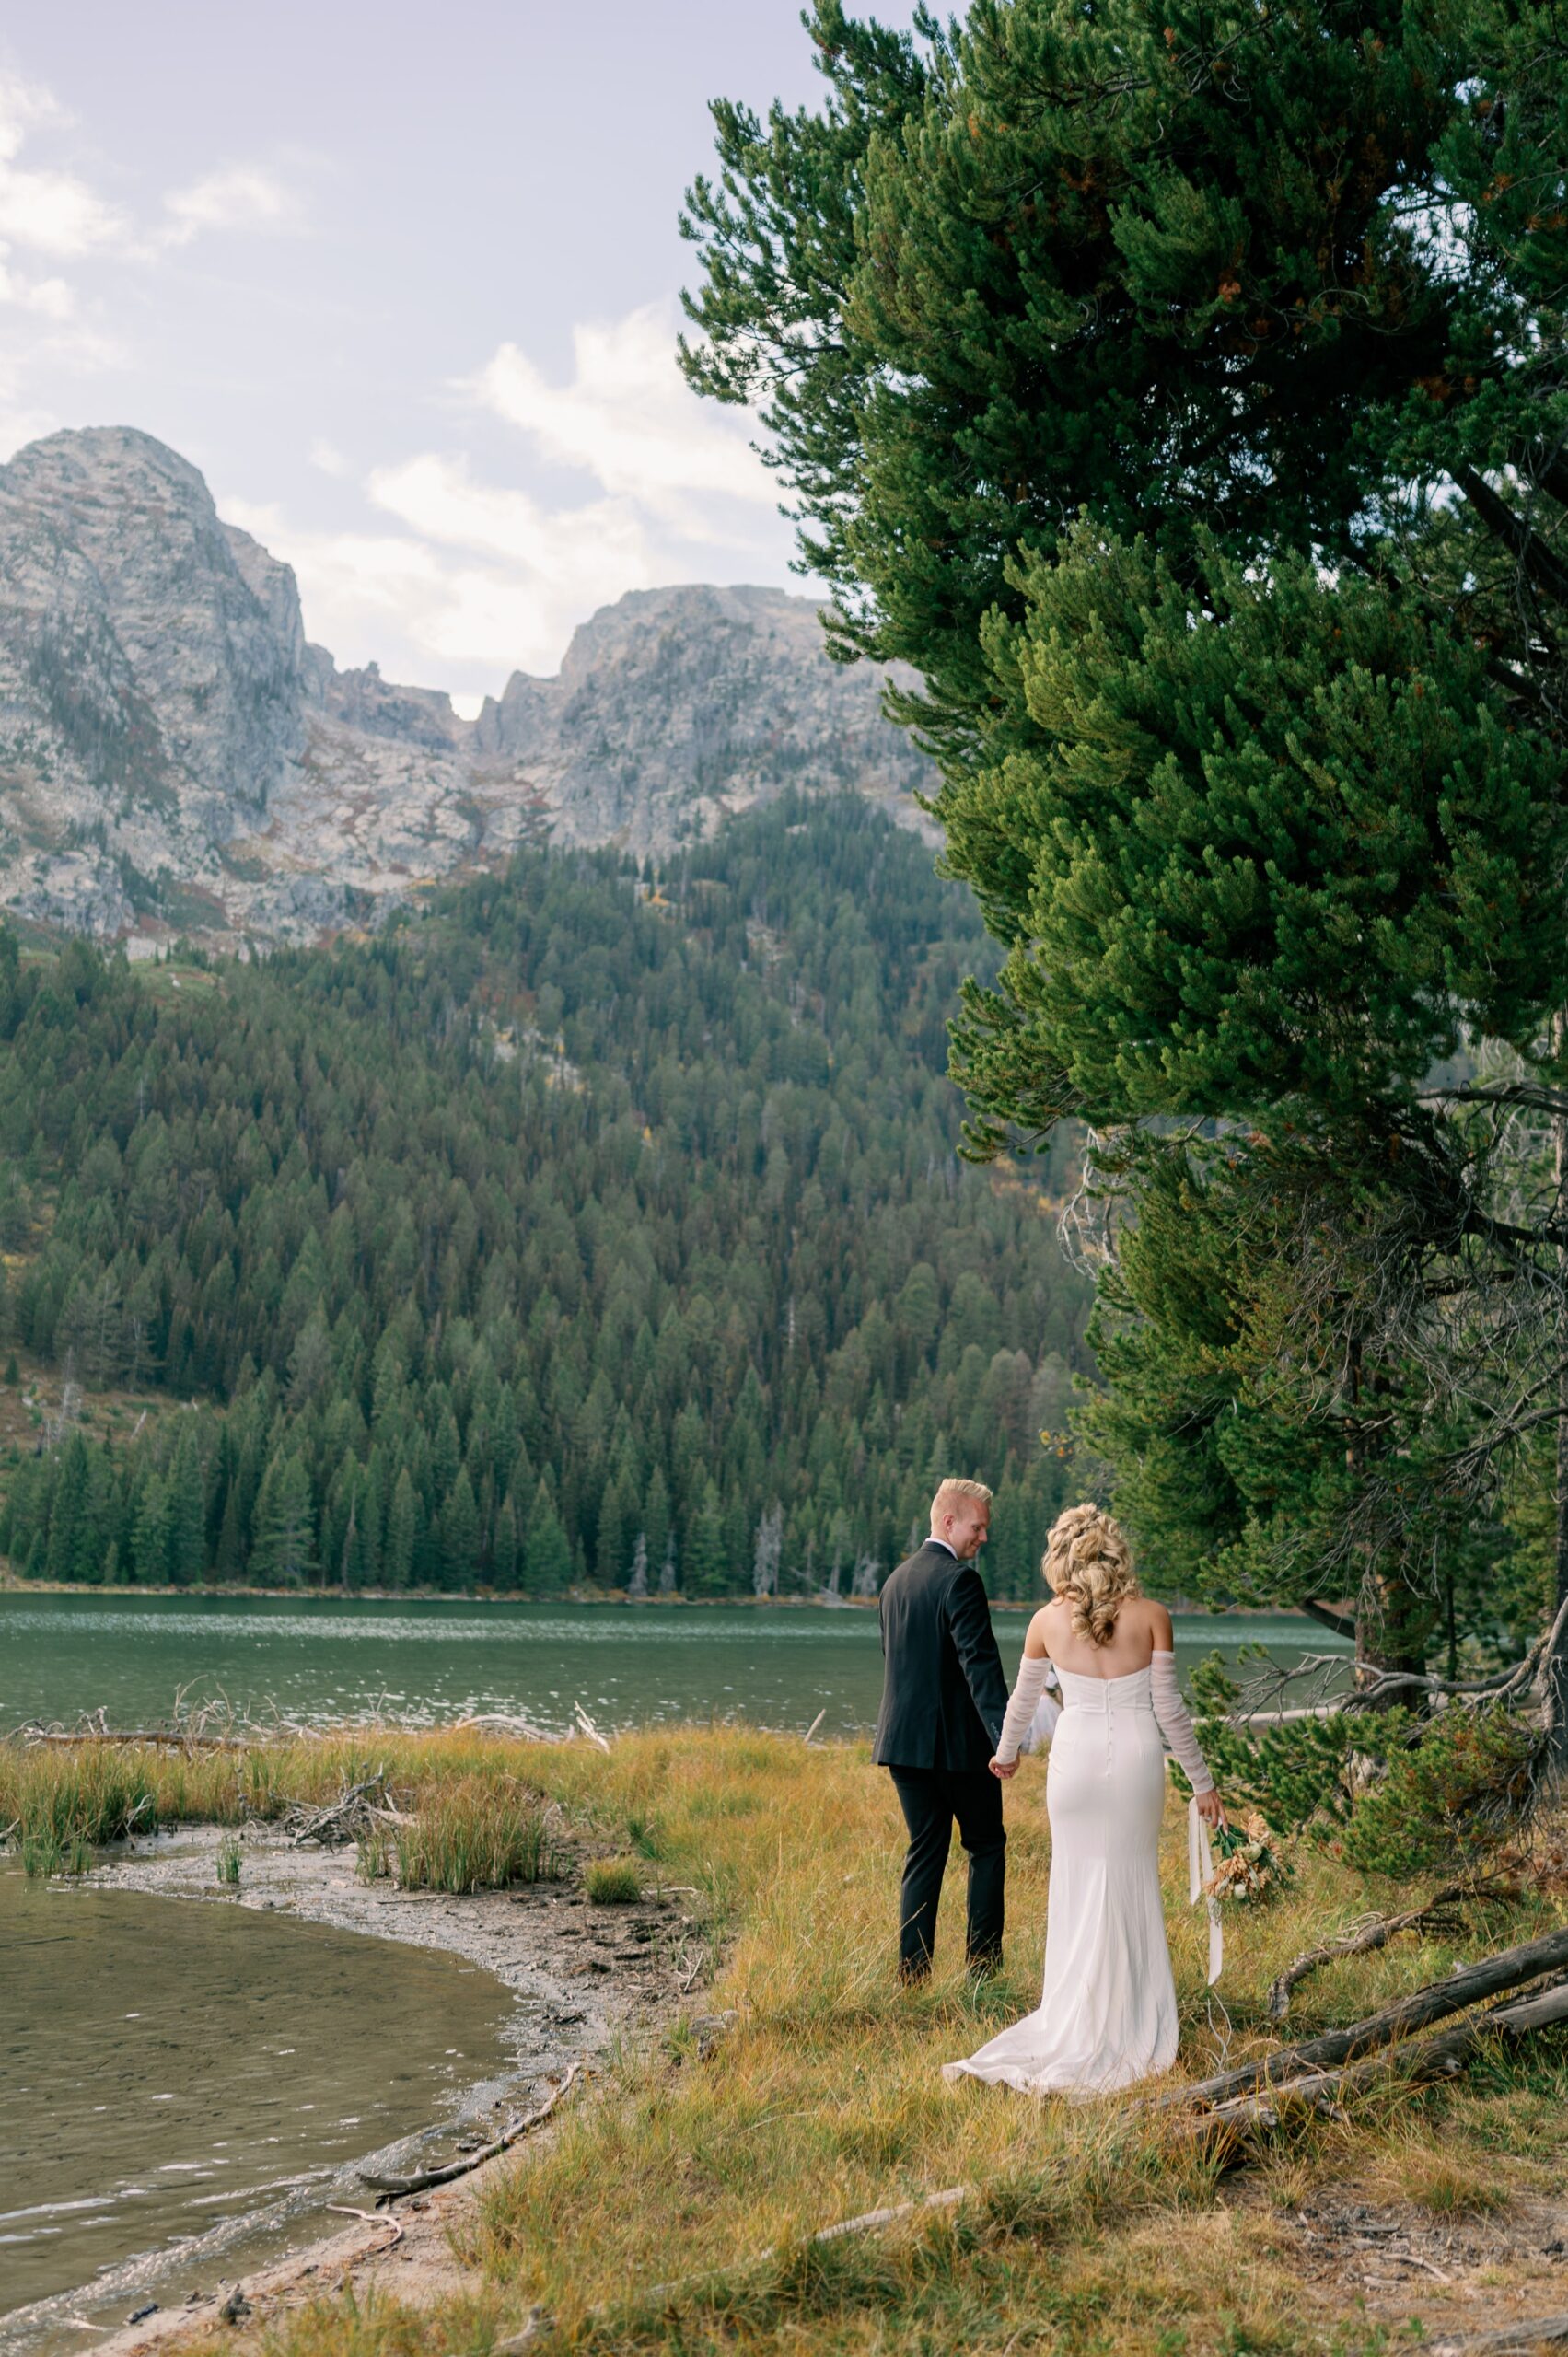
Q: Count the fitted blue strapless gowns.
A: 0